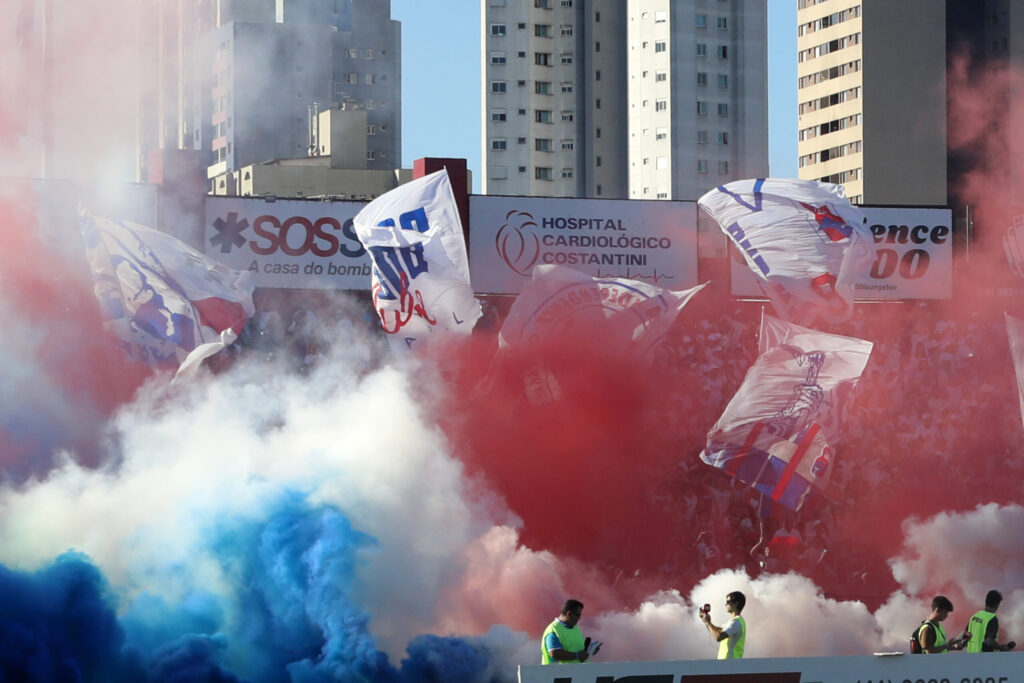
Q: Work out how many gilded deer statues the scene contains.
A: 0